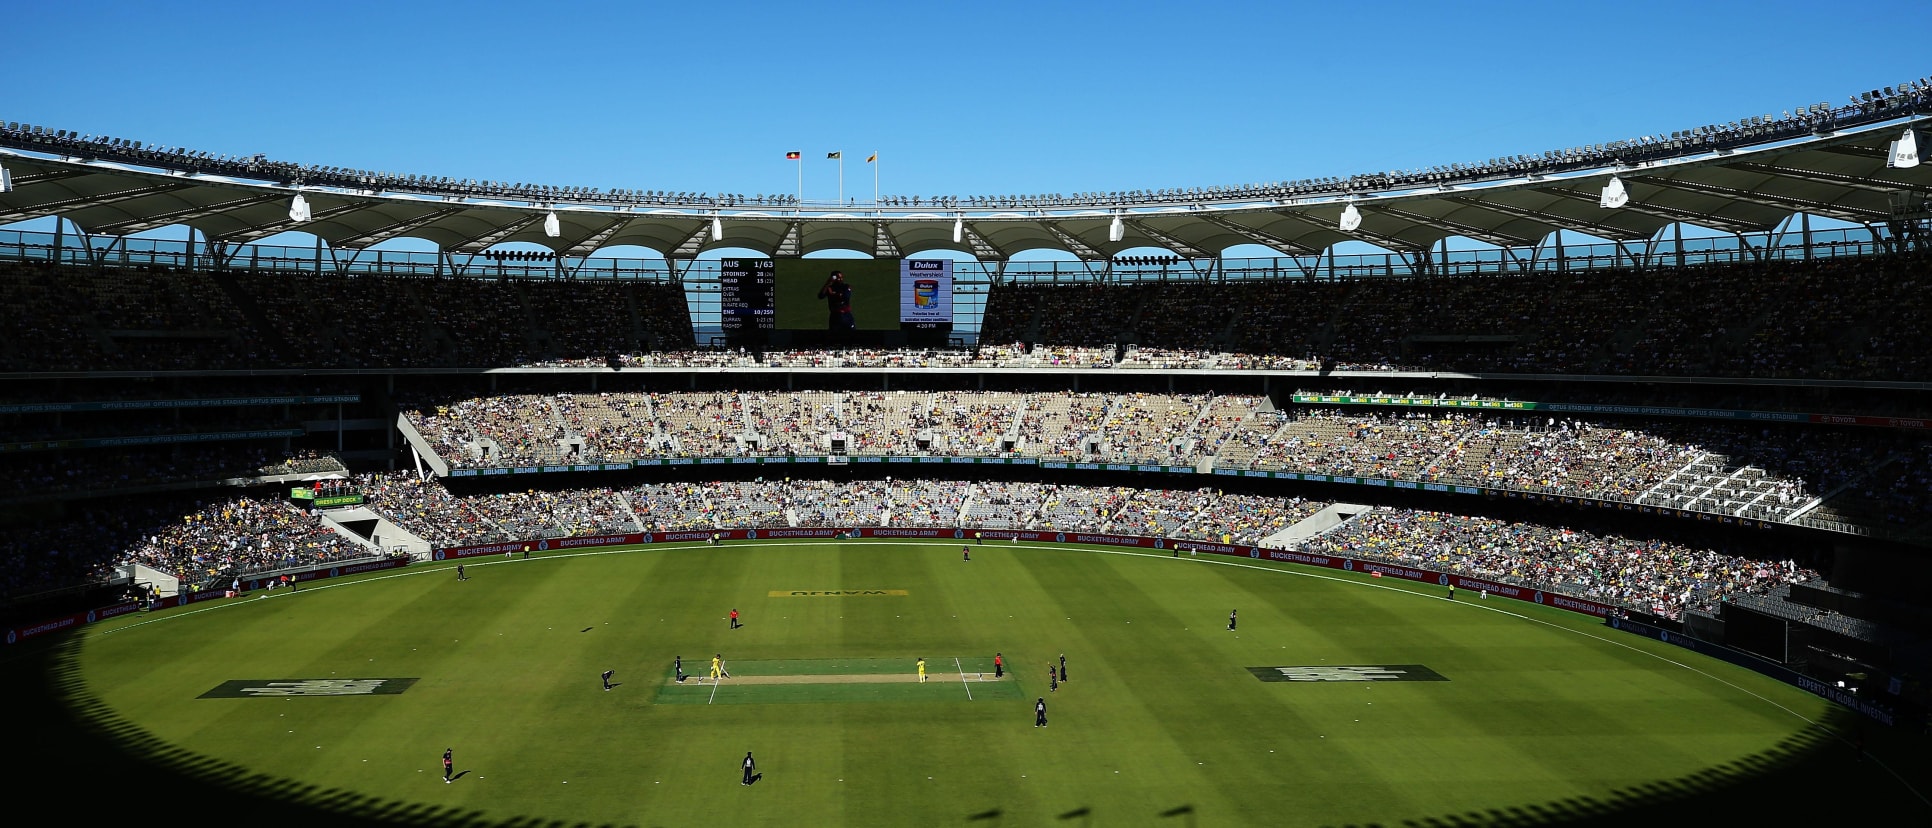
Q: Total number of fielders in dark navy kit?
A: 10